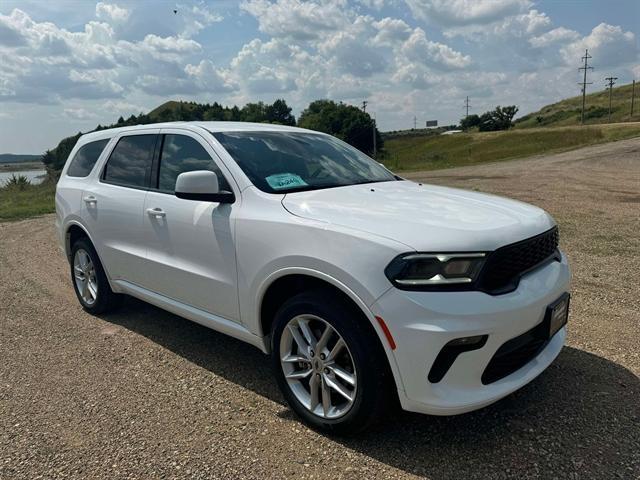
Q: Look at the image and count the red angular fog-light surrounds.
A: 0